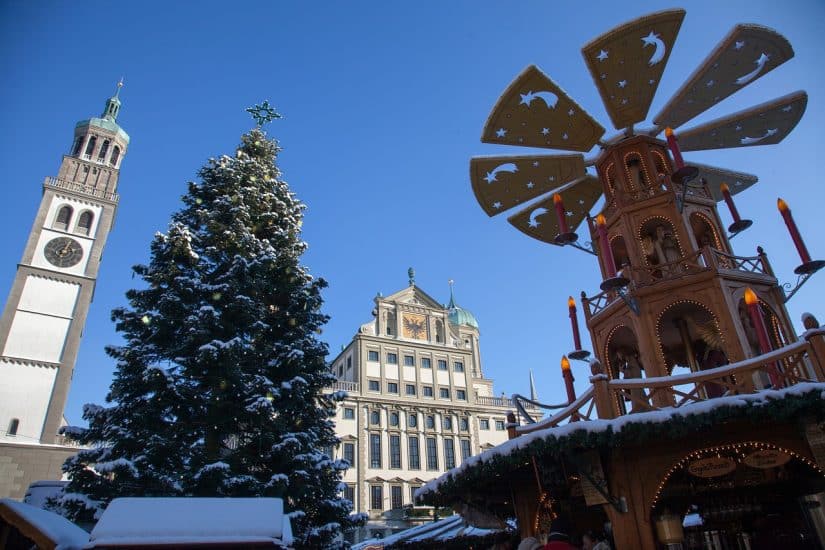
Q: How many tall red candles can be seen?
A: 8